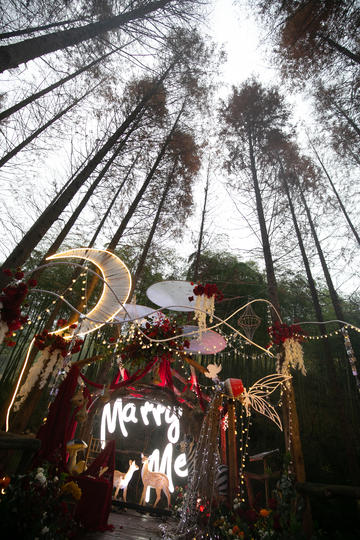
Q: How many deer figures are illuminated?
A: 2